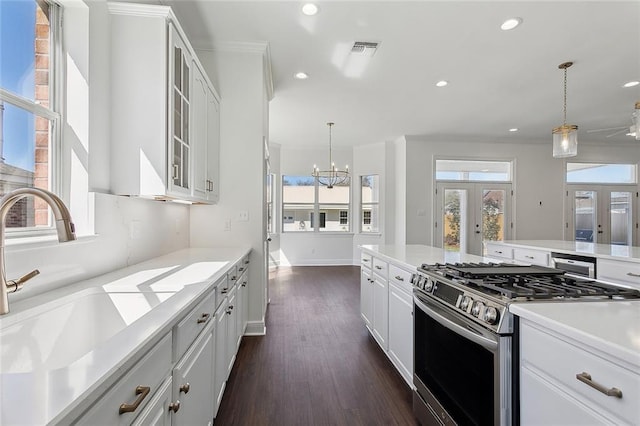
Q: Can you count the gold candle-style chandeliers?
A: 1